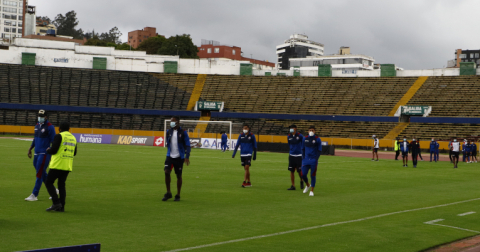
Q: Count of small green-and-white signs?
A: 2